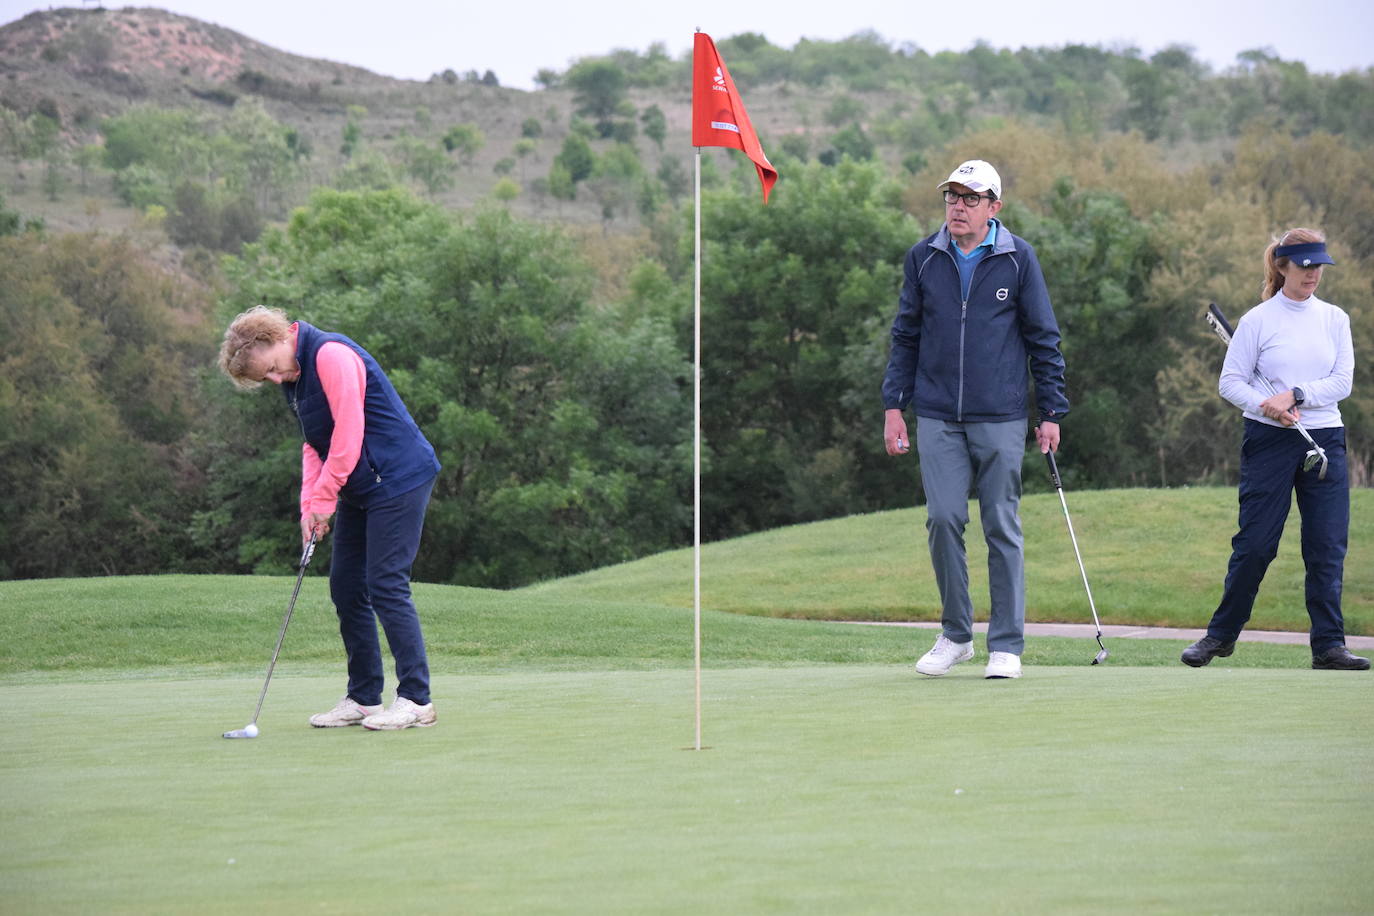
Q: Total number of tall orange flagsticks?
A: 1